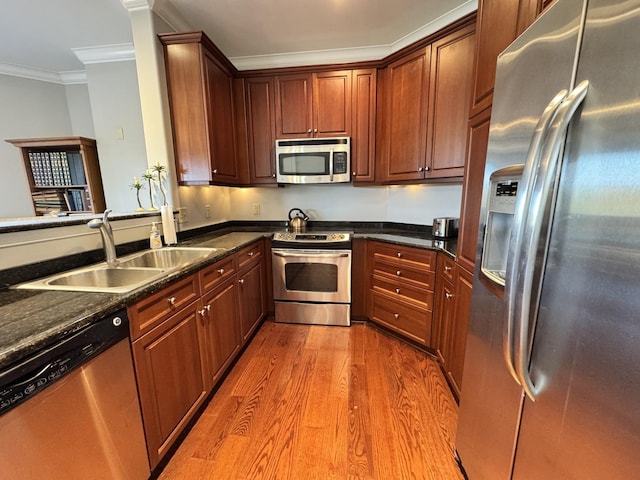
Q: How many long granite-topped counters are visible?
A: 2